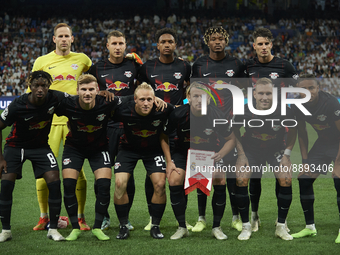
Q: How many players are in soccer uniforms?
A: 11